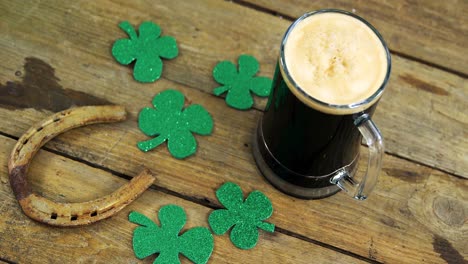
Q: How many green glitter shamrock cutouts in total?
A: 5